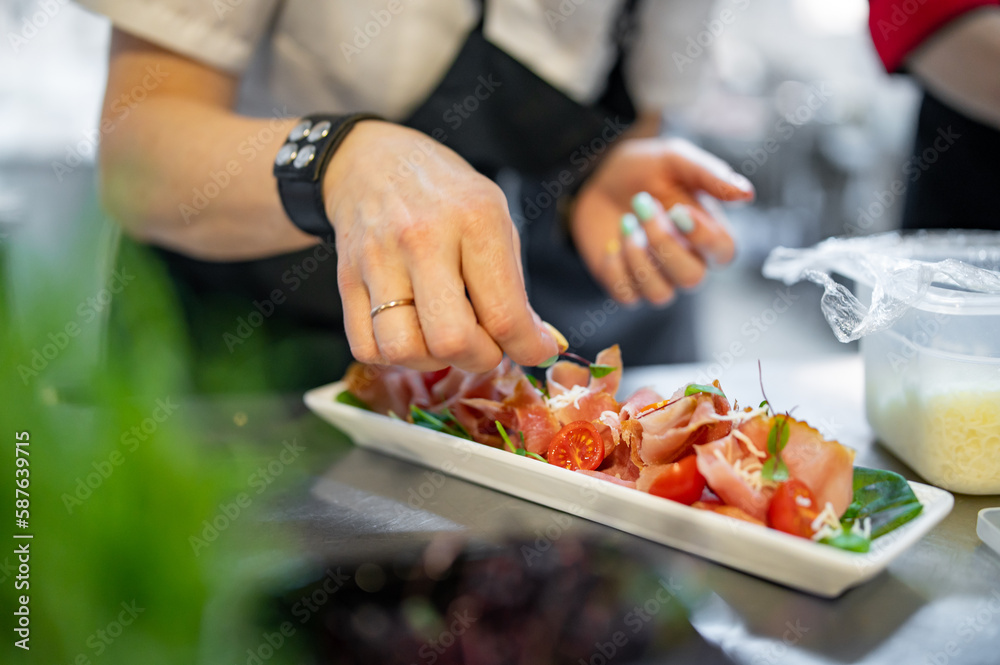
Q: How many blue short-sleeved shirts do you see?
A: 0